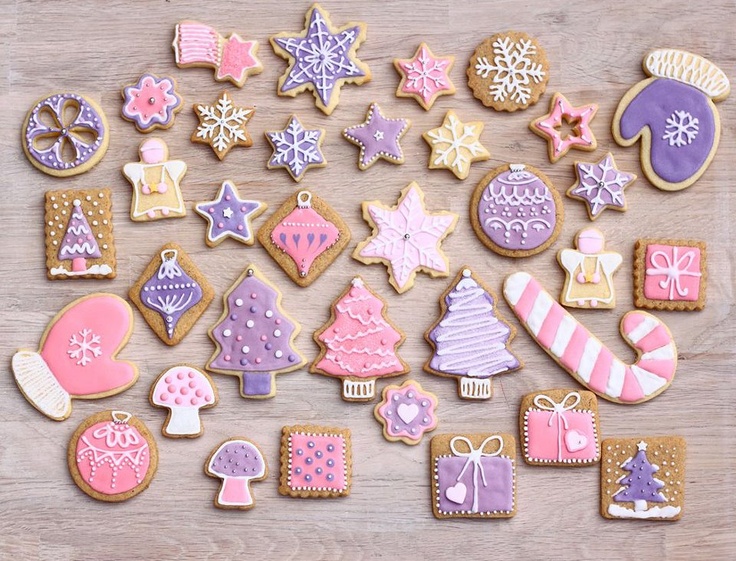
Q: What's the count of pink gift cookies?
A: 2